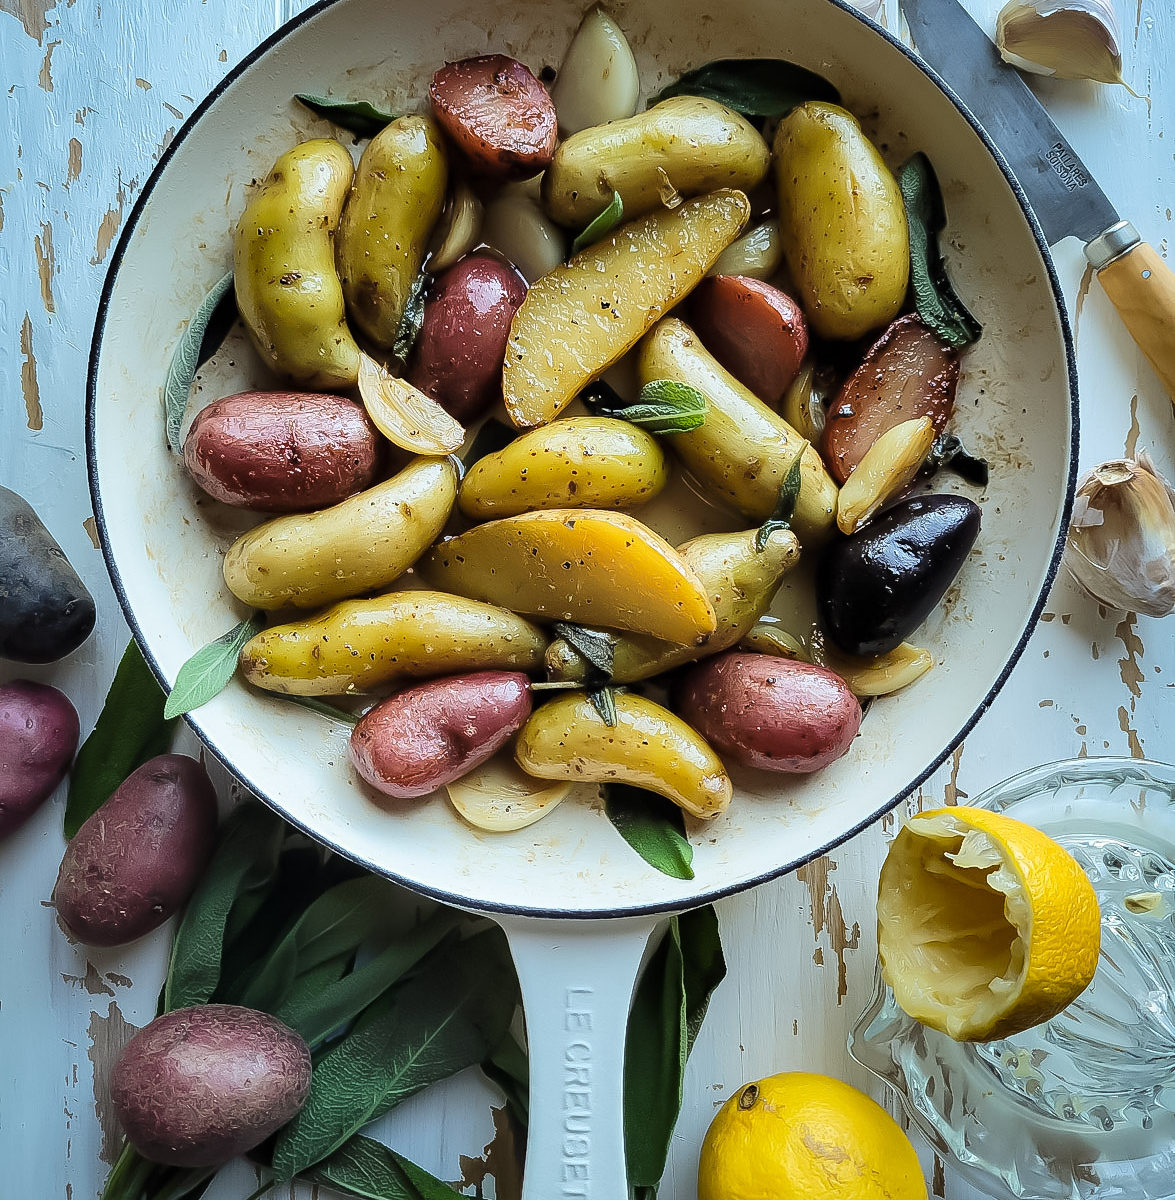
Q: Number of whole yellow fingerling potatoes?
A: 10